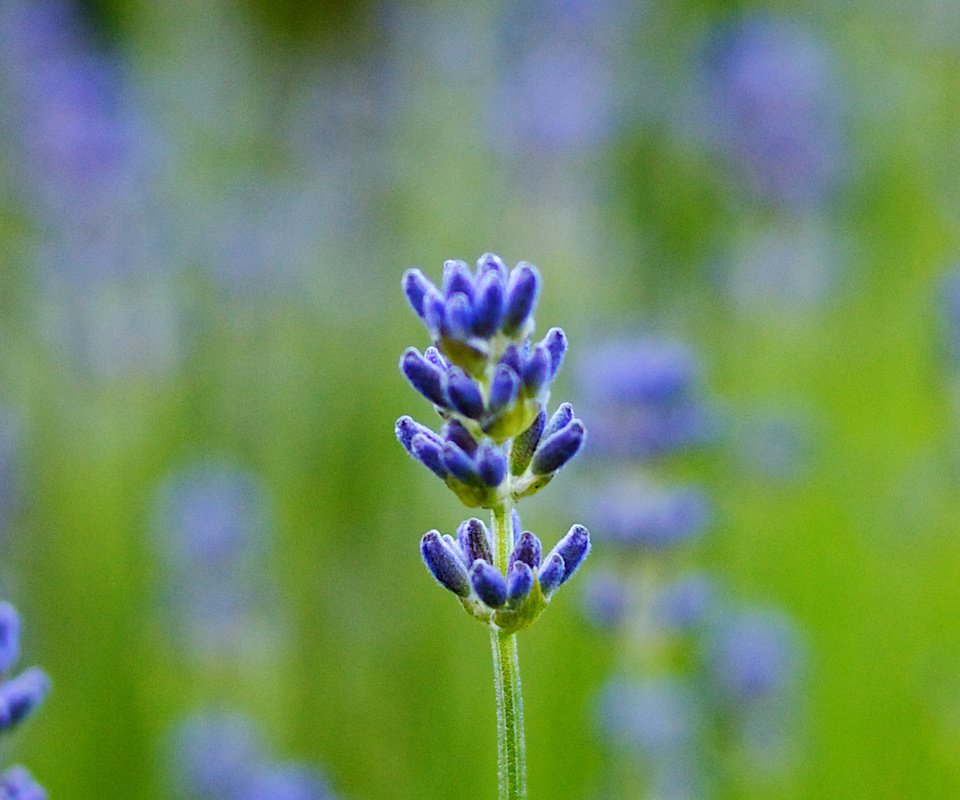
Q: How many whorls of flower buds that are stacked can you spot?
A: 4